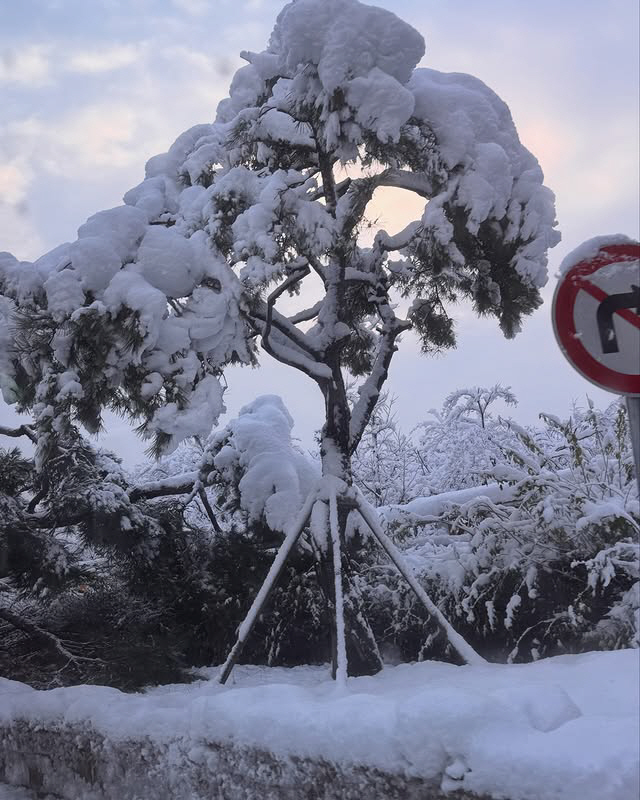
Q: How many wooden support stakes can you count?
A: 3